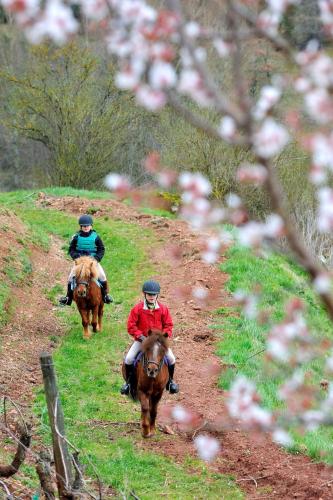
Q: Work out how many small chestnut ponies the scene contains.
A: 2